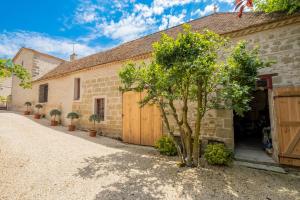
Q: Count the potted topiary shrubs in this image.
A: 5